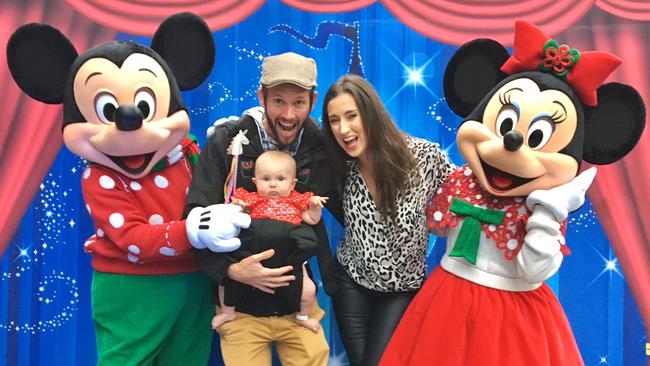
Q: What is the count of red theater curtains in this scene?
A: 2